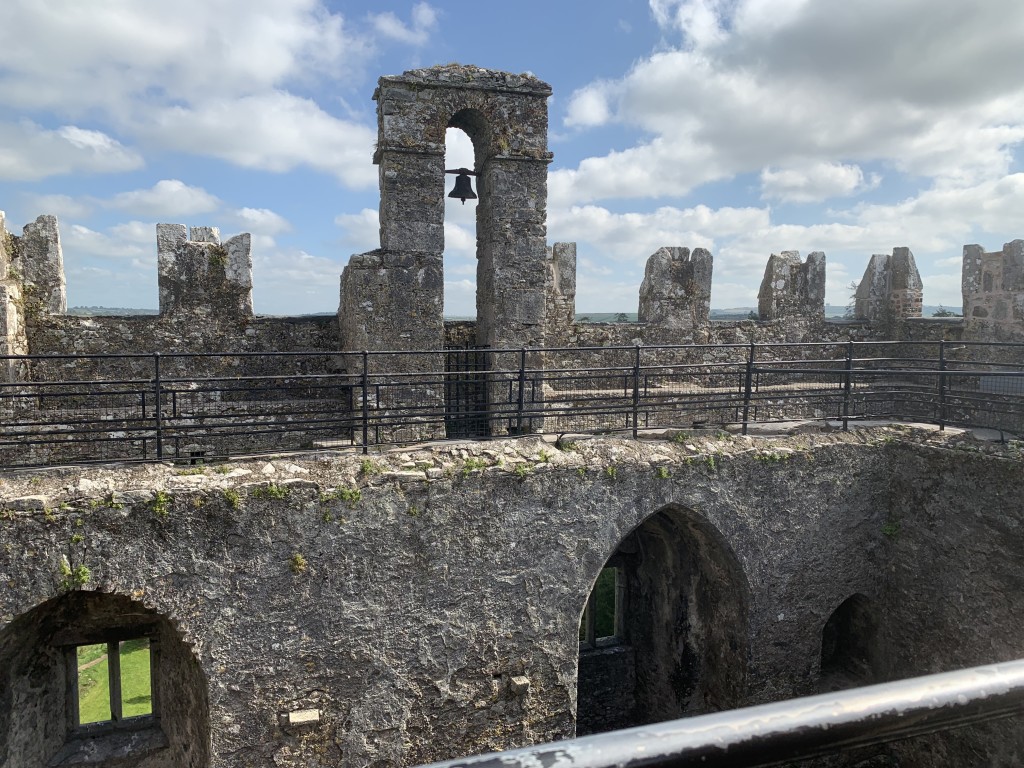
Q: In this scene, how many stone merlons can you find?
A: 7